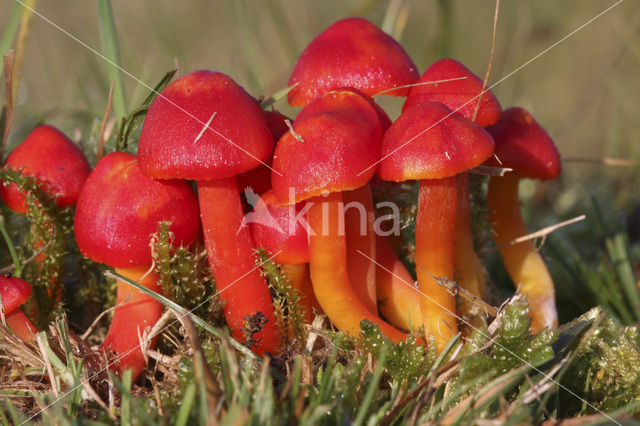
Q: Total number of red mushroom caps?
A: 12